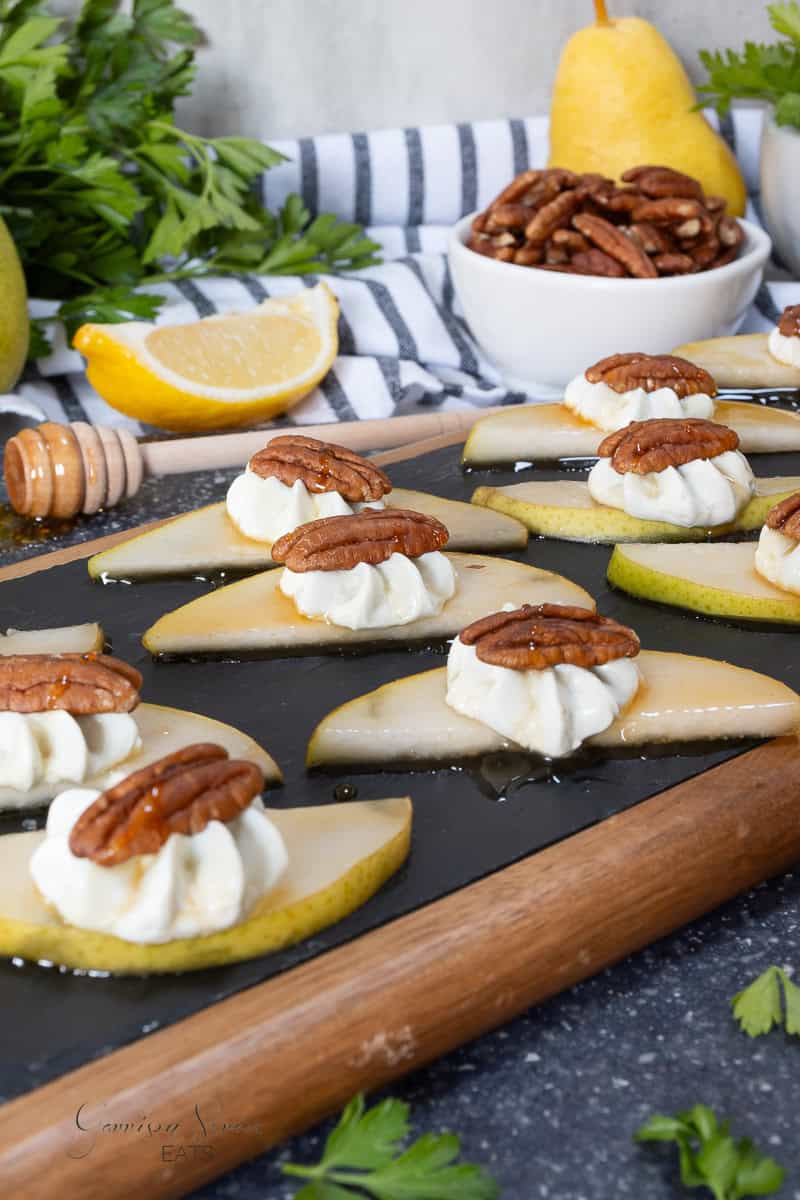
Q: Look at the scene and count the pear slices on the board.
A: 10